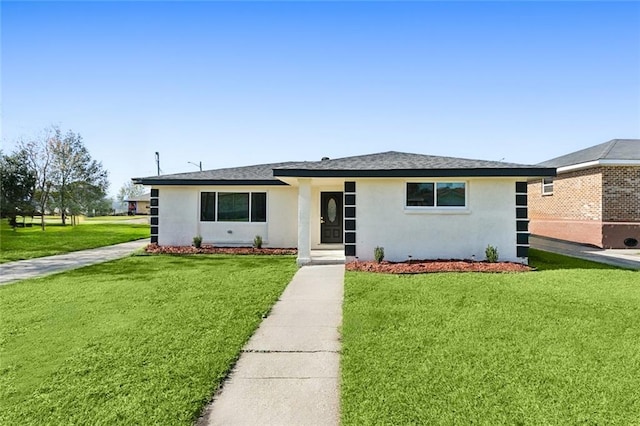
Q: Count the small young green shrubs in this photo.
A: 4